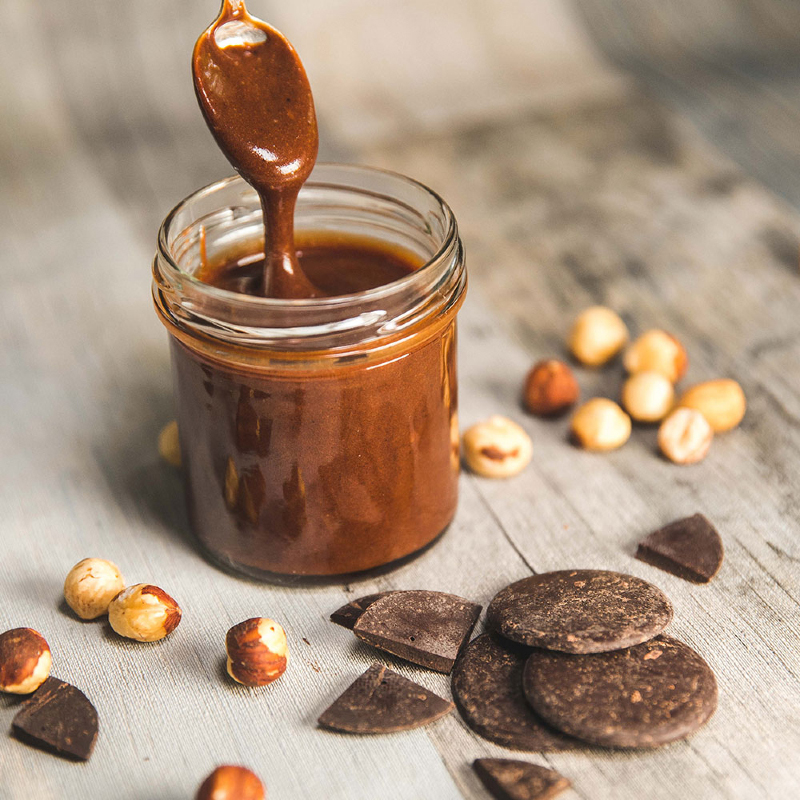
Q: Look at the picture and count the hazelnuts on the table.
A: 14